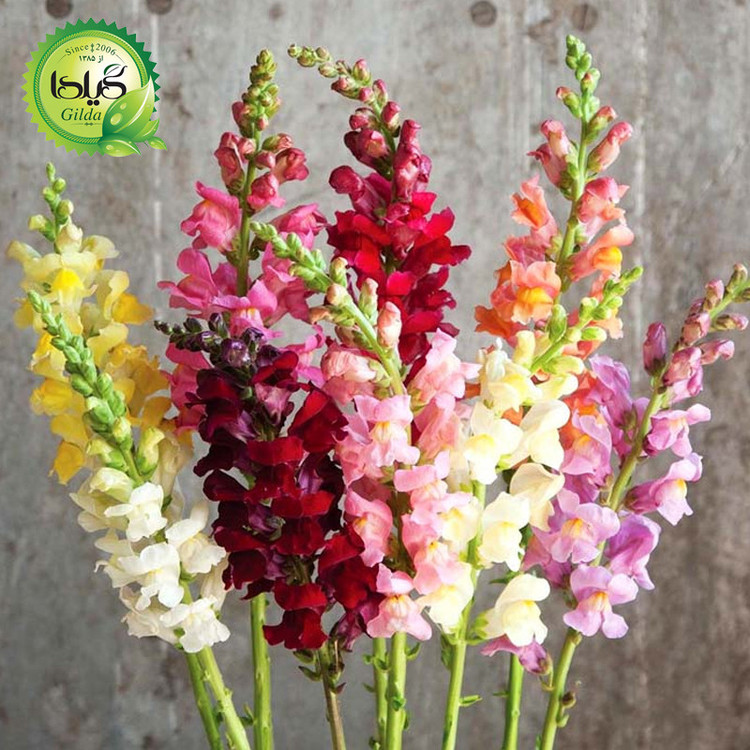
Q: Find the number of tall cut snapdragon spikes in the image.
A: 9